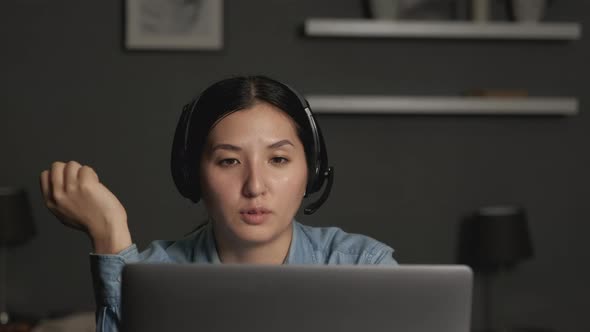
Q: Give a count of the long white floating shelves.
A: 2